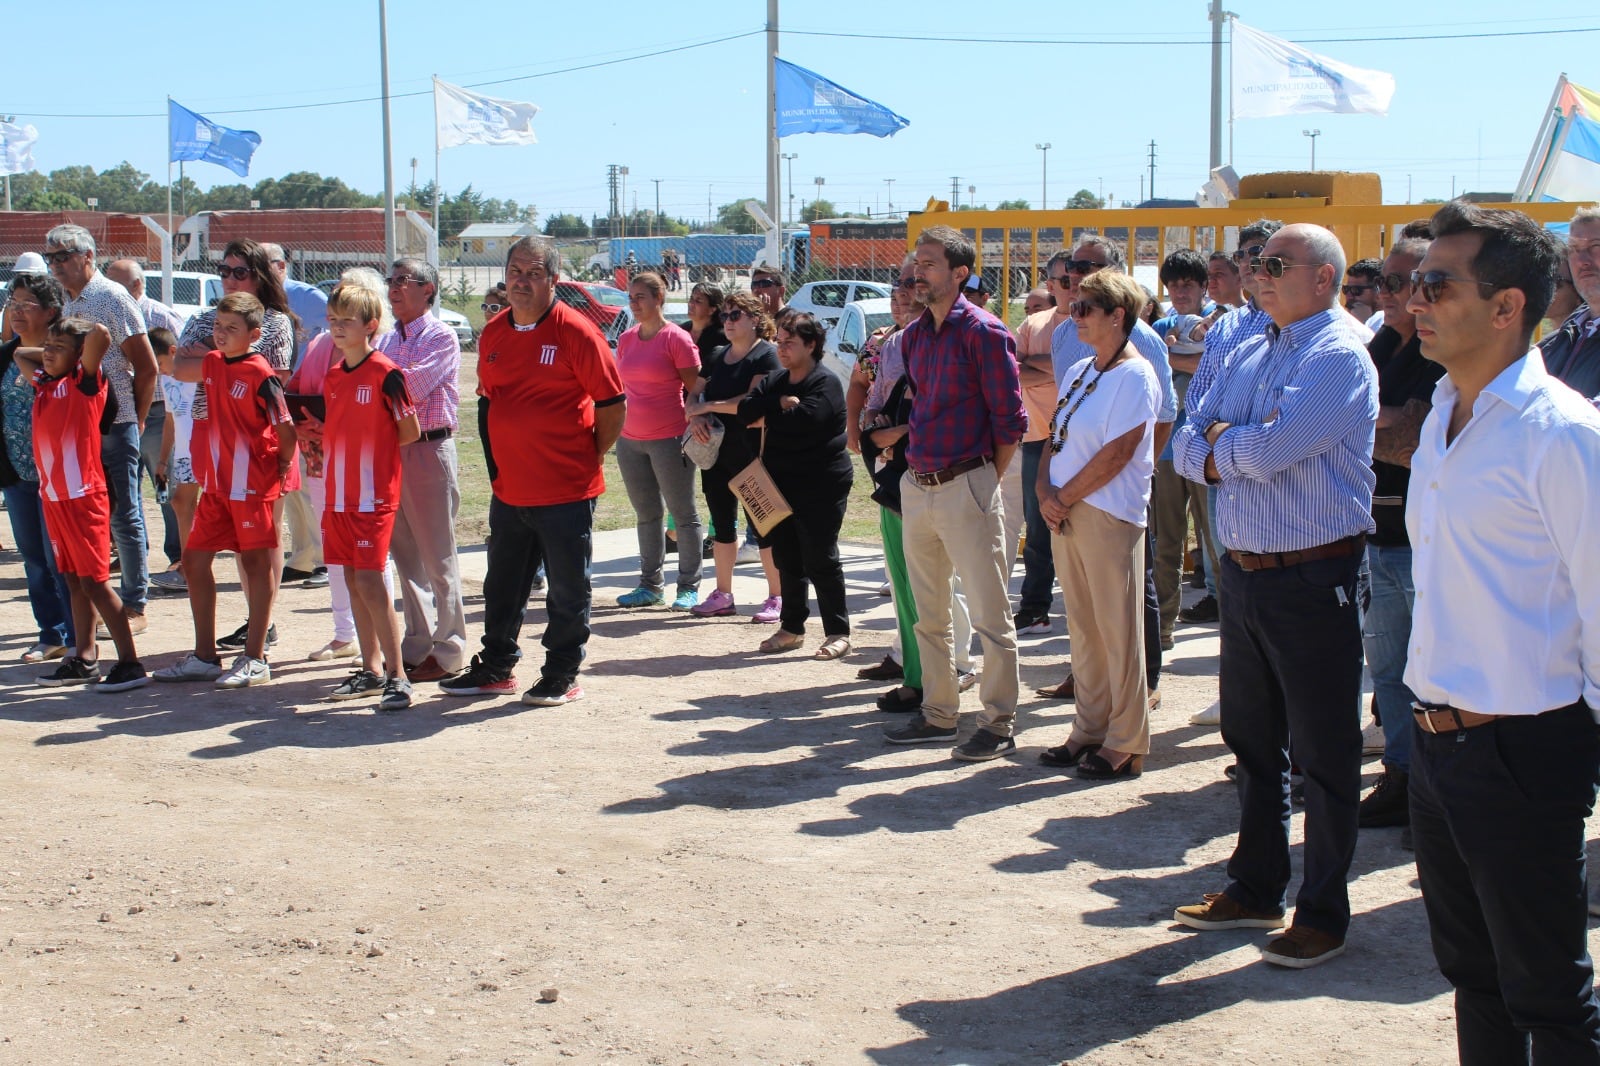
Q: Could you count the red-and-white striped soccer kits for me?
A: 3